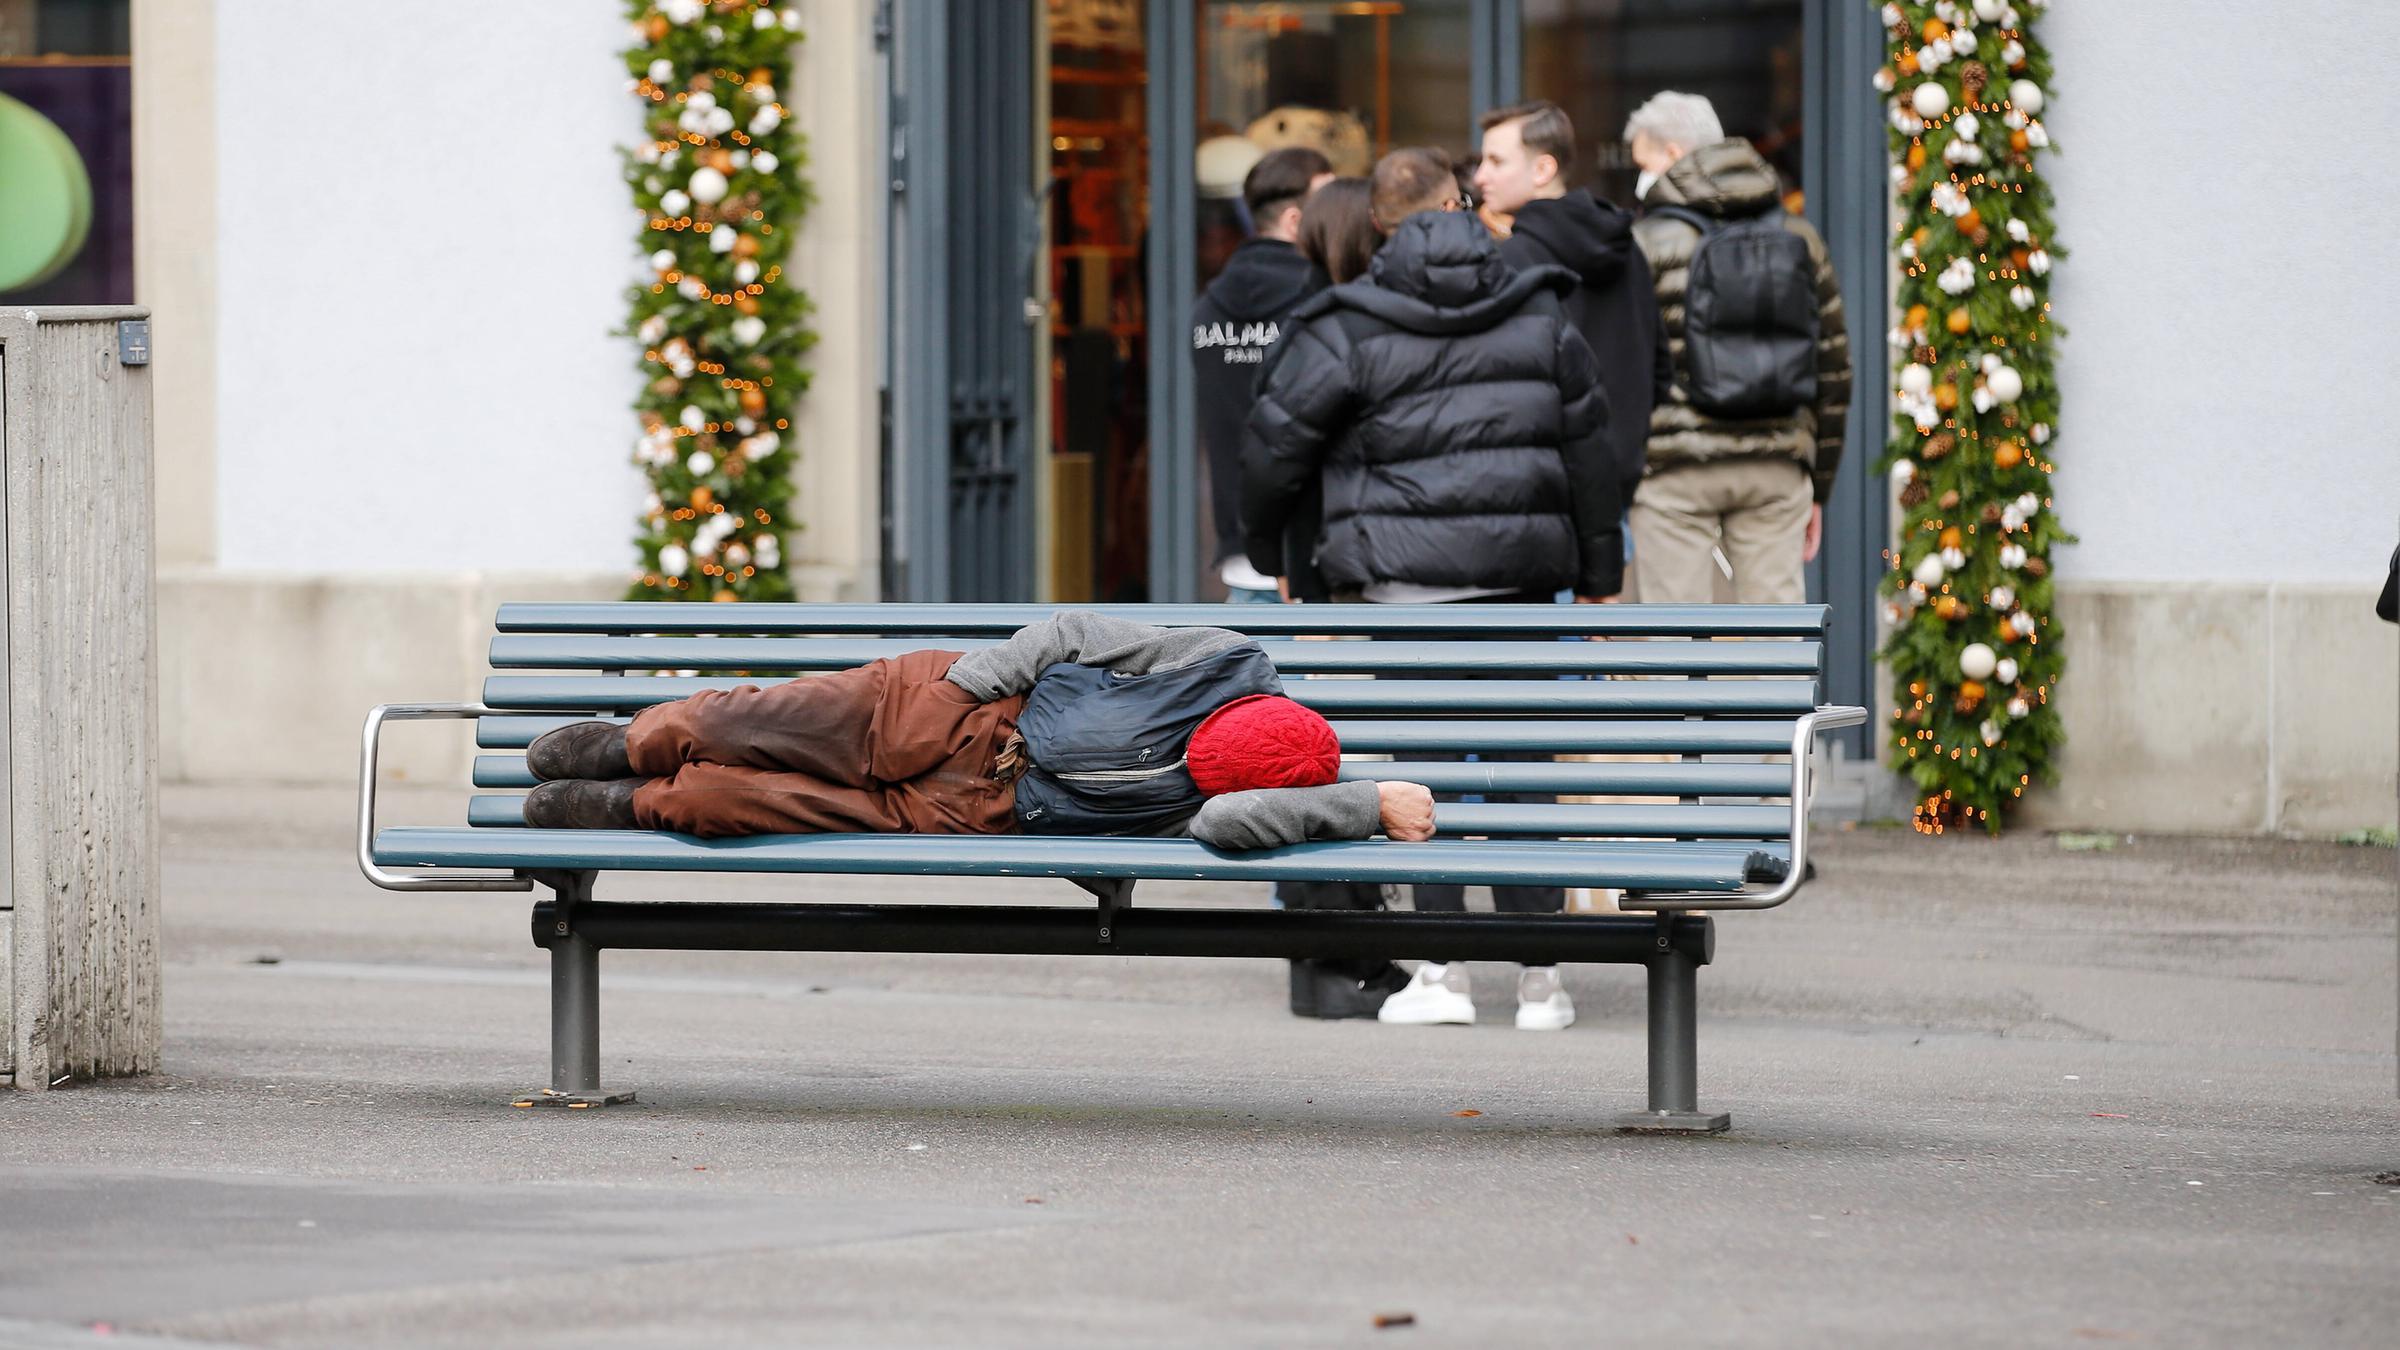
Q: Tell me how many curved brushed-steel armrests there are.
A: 2